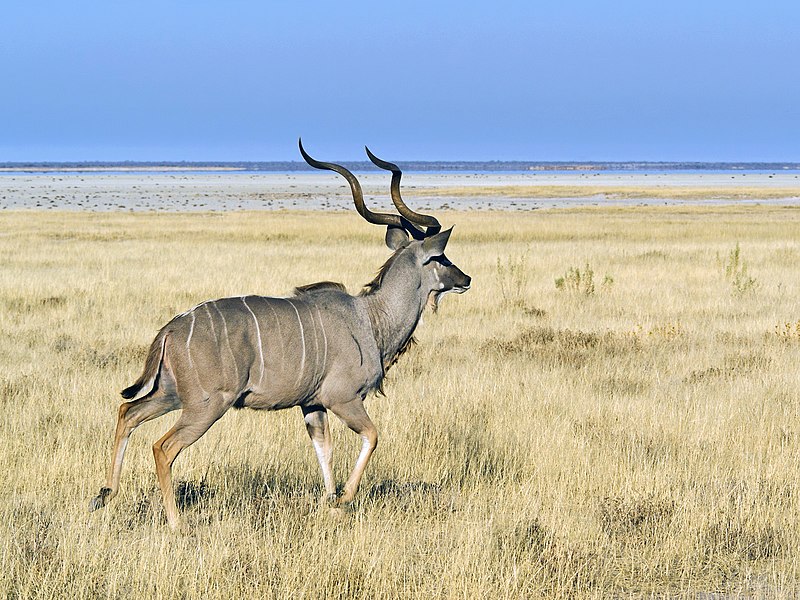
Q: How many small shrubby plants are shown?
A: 3